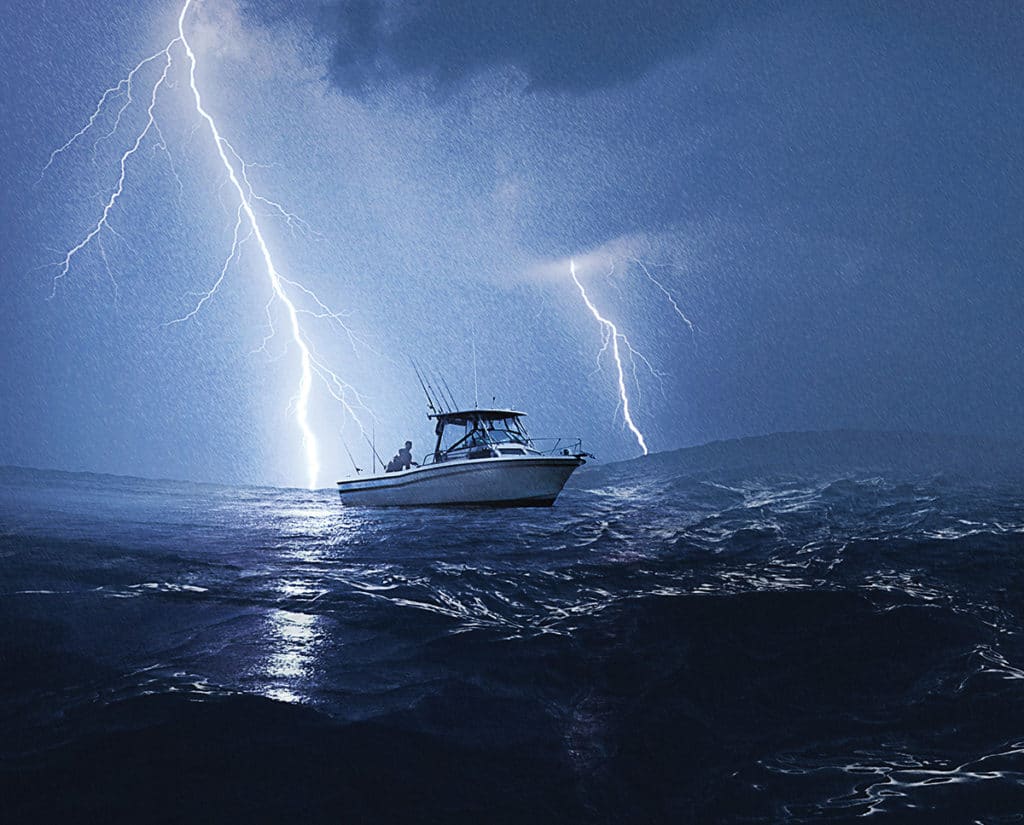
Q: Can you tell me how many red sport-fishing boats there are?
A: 0